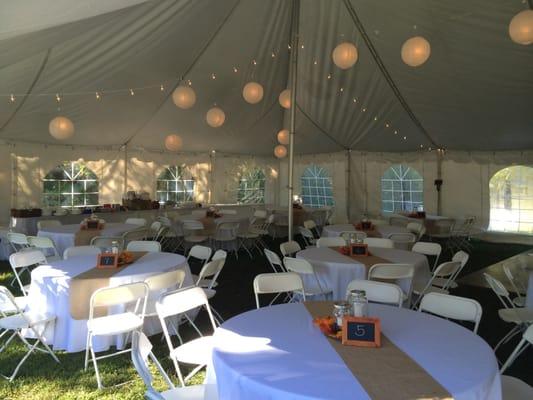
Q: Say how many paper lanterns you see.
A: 11